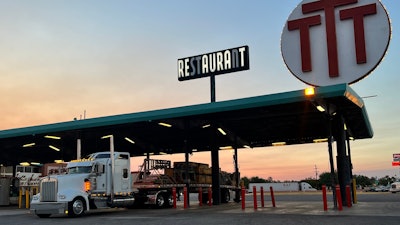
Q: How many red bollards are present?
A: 11